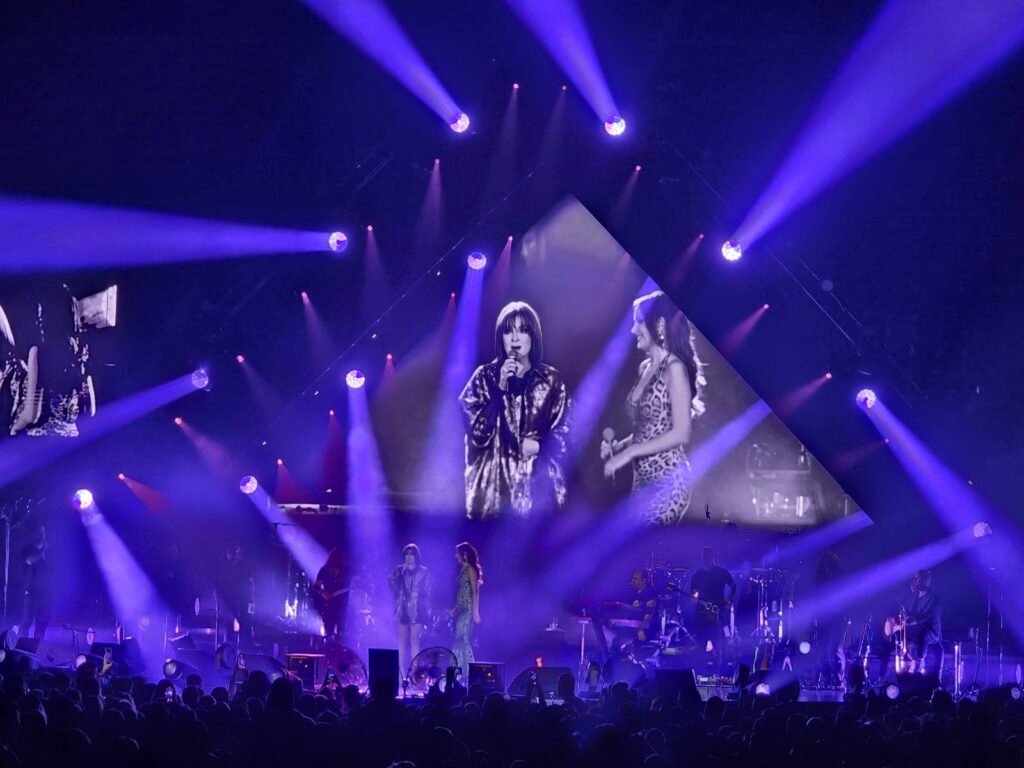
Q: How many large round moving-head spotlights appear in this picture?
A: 11